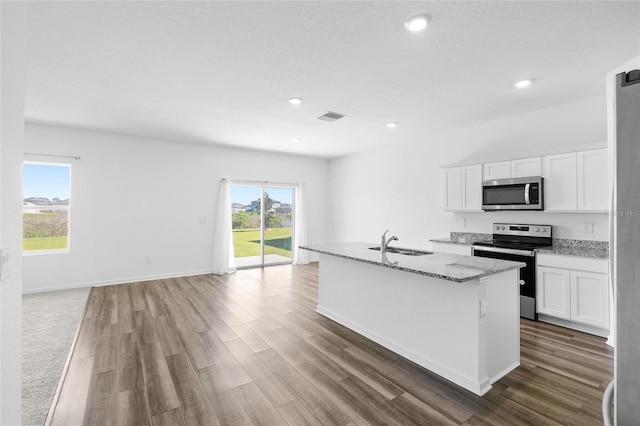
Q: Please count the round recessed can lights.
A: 5